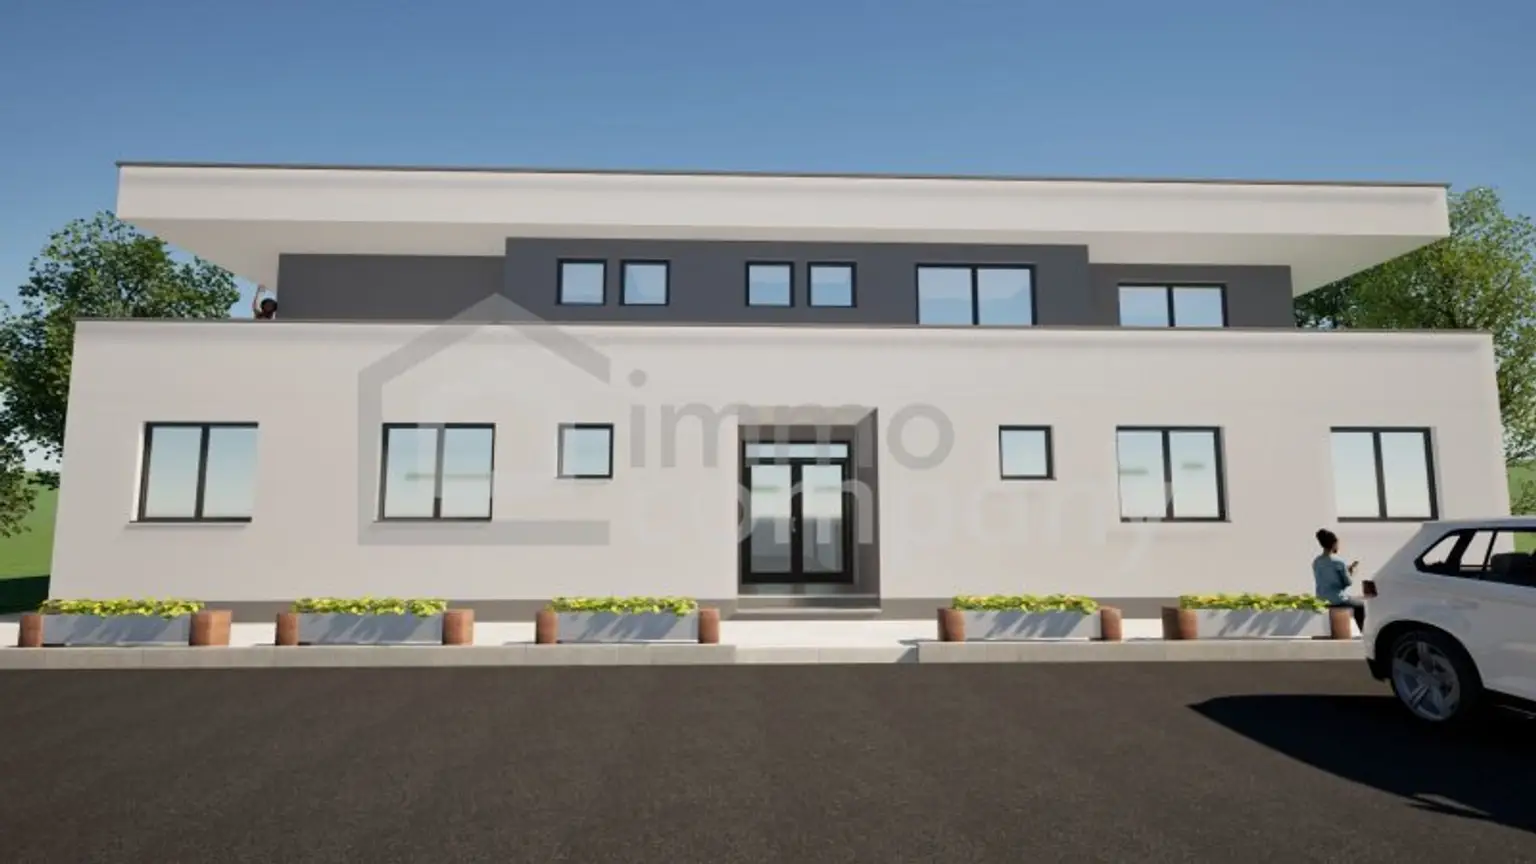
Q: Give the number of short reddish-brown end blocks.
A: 10